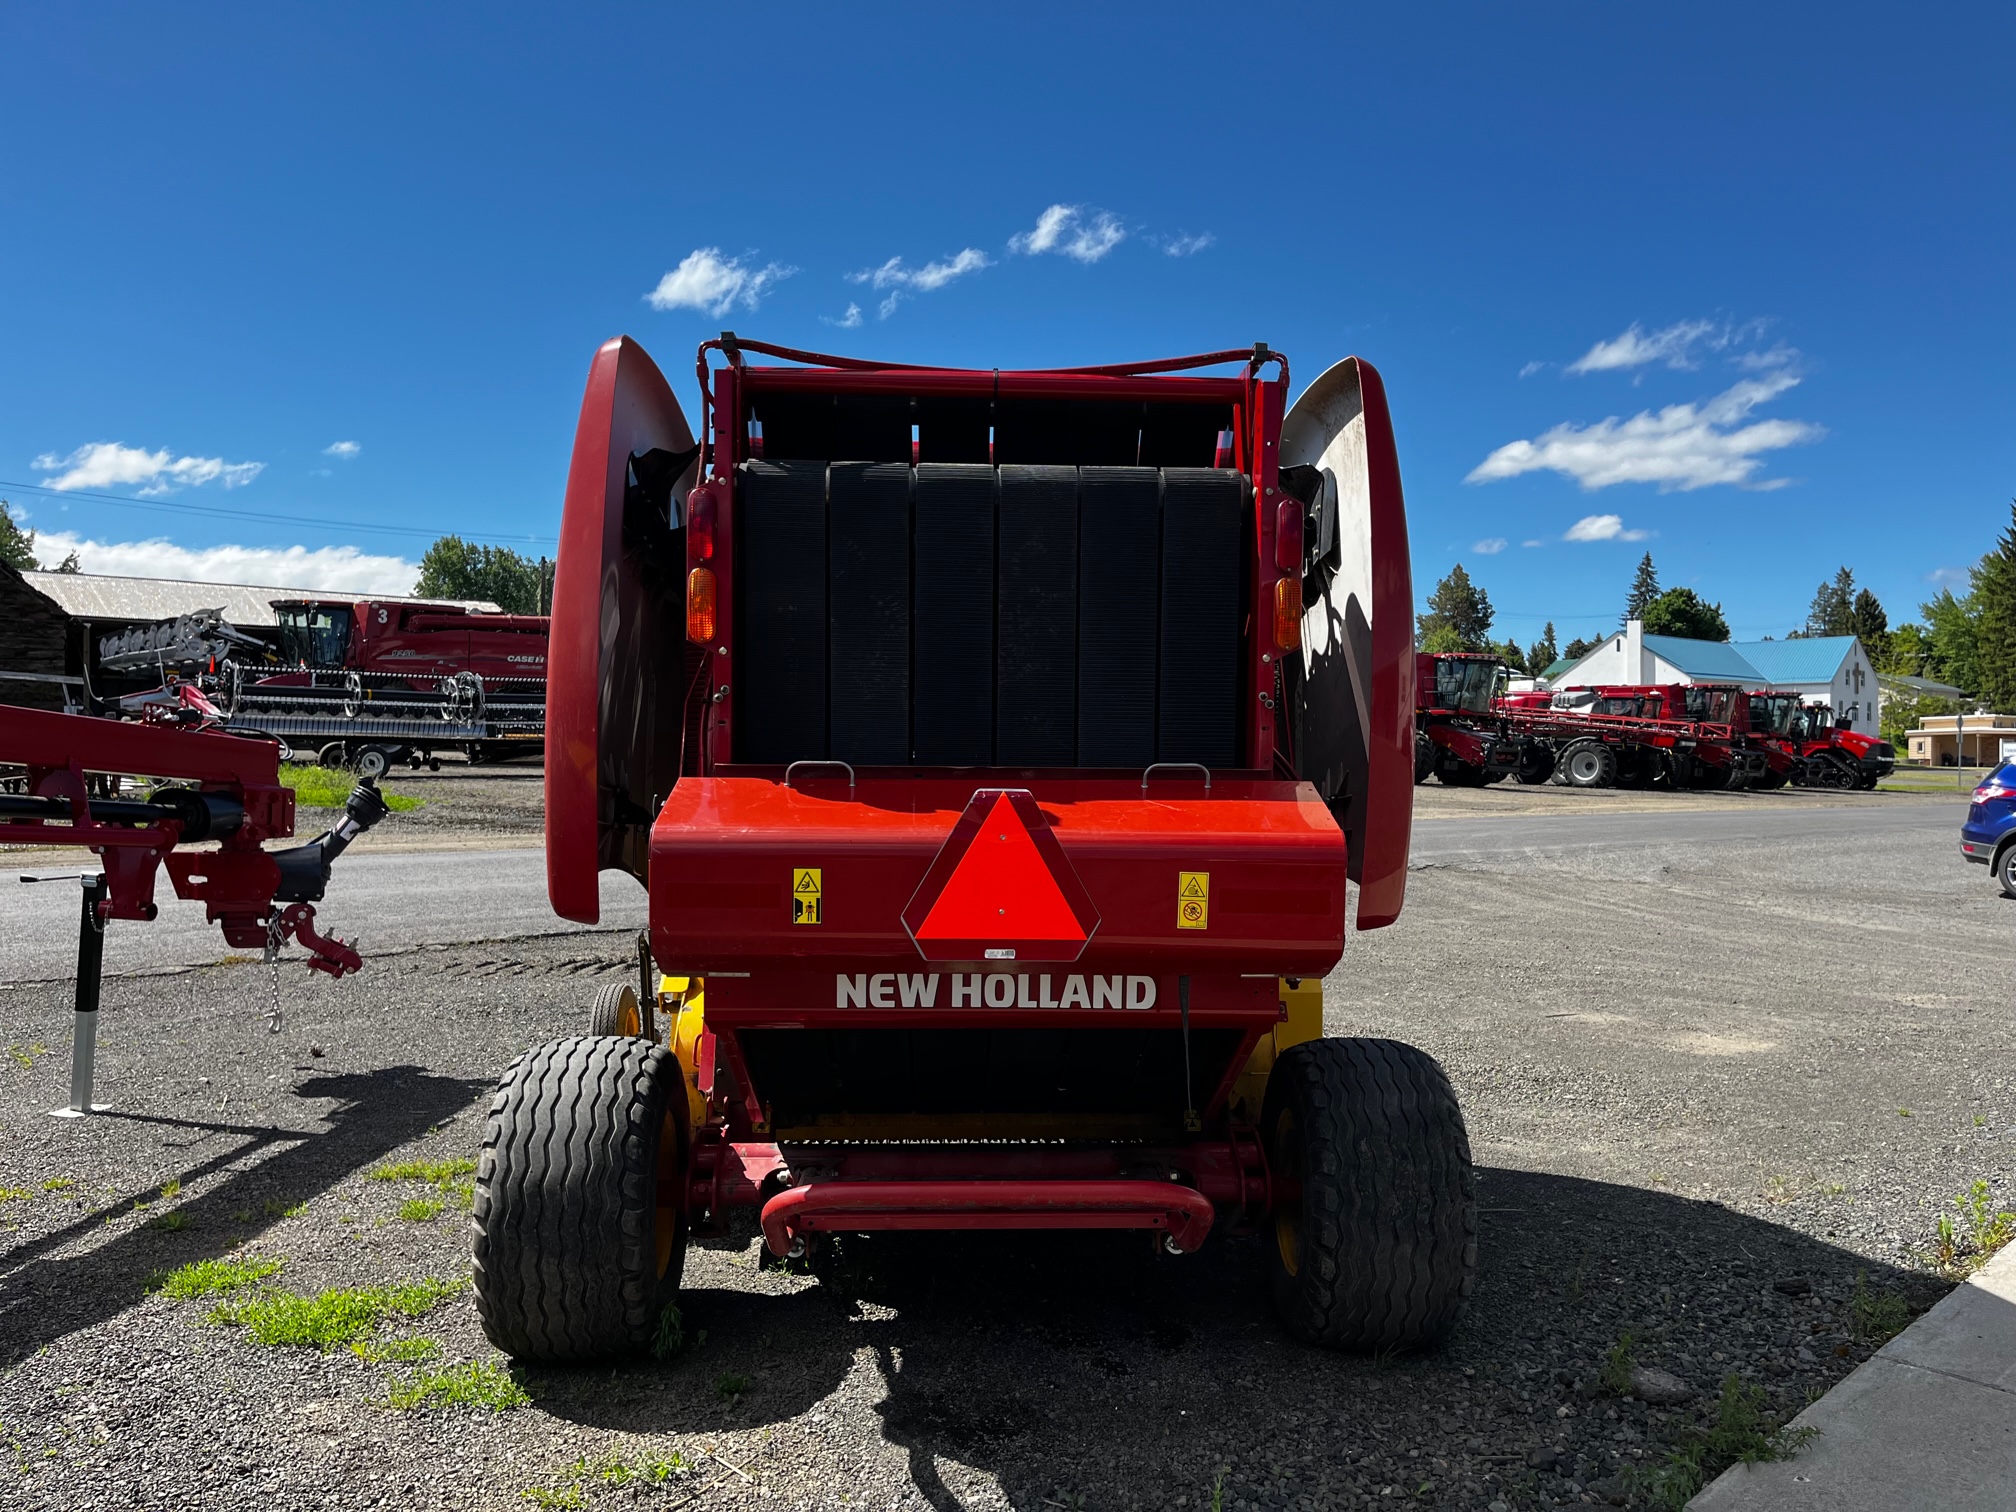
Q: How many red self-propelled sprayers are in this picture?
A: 1